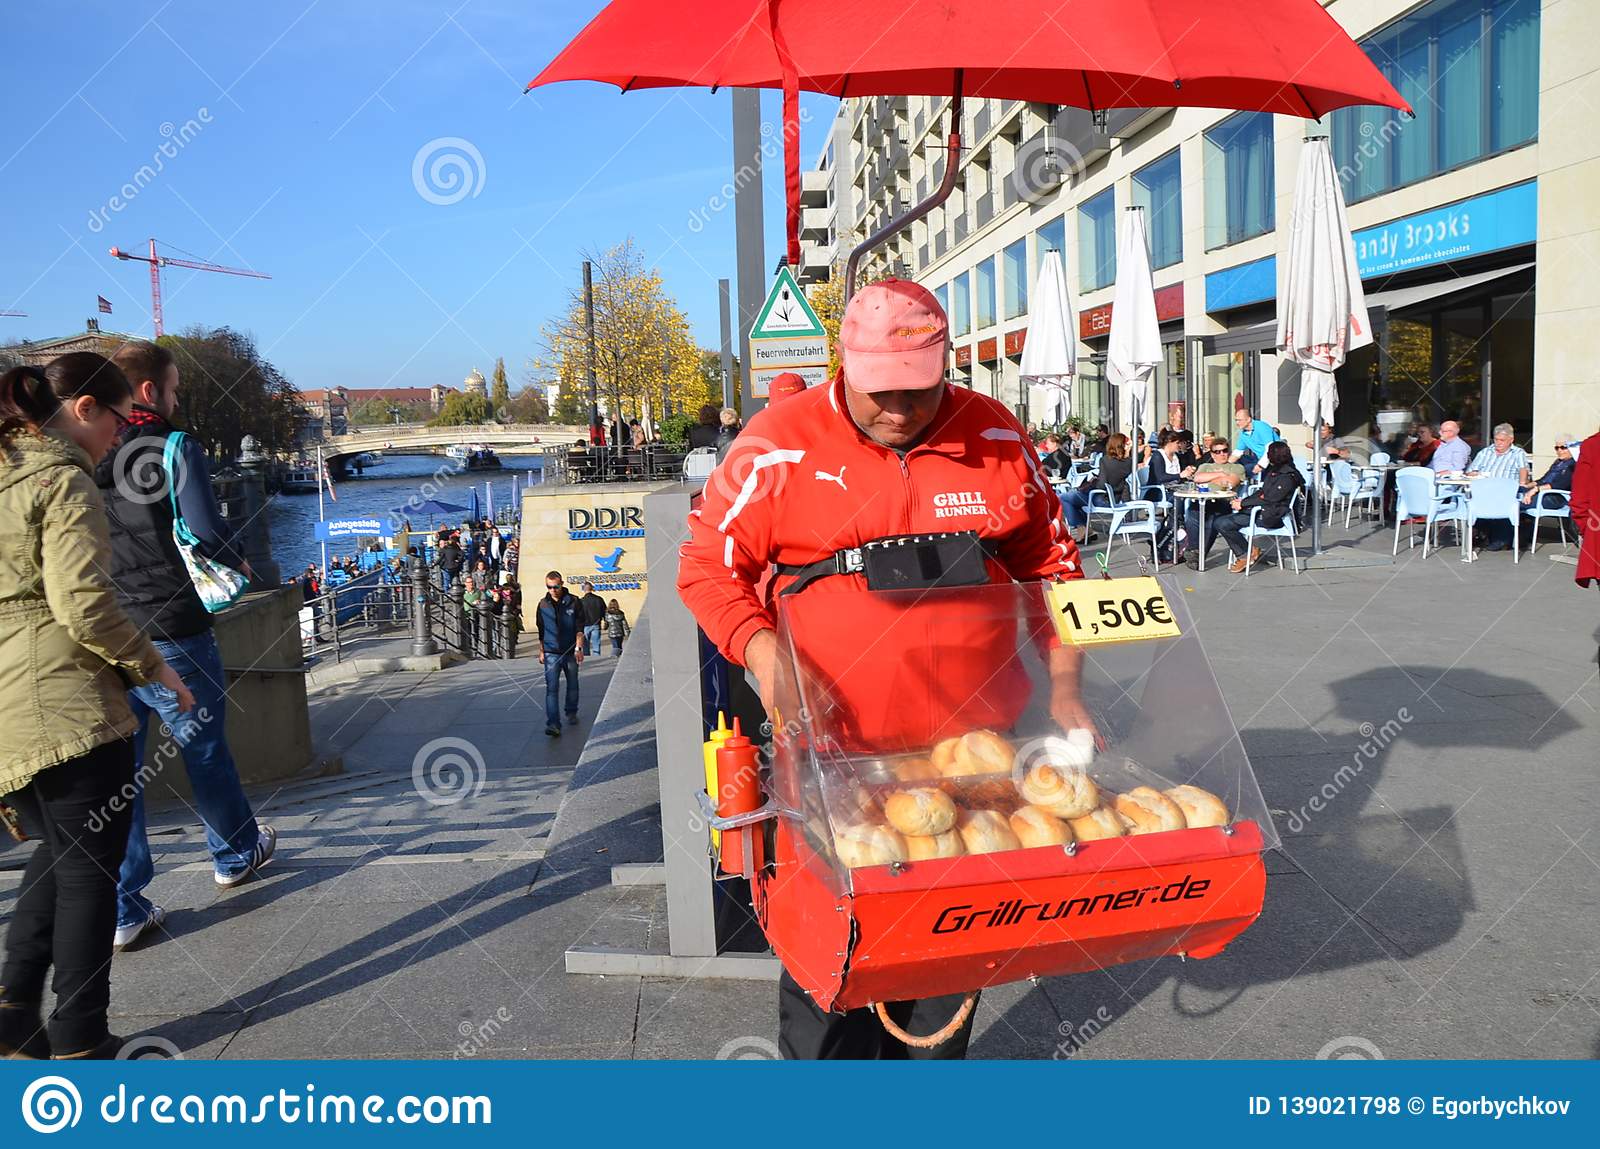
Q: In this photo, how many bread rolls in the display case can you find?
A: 12